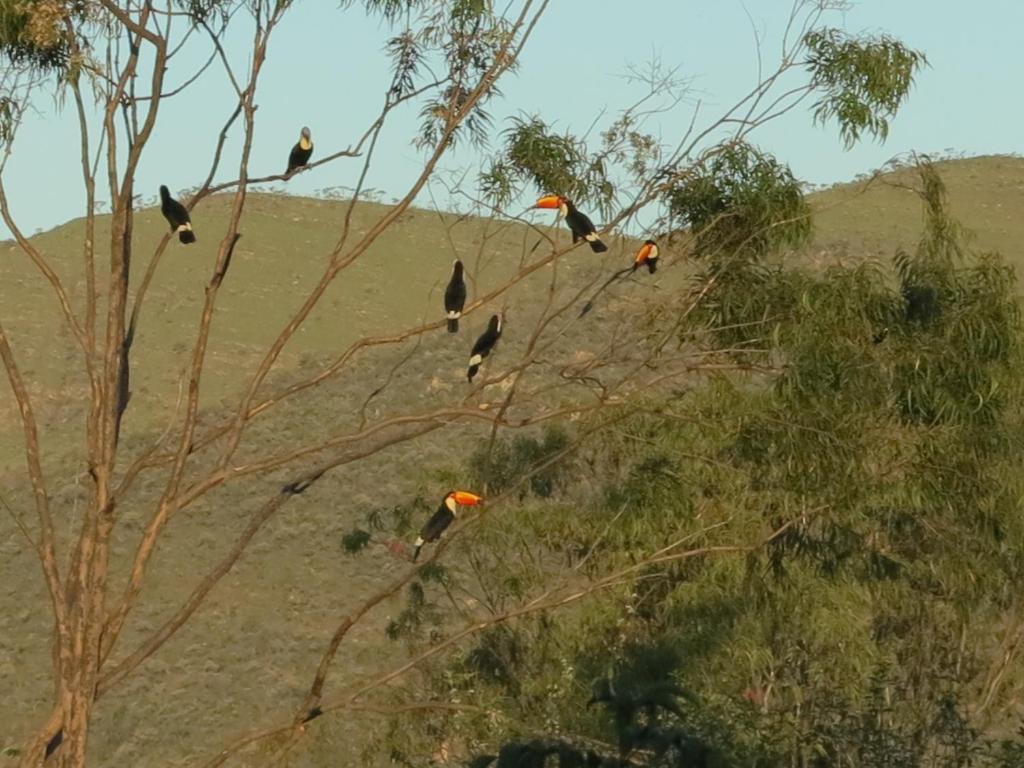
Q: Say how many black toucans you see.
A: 7